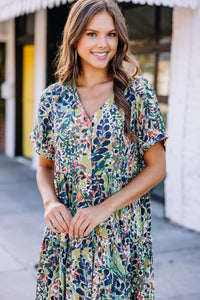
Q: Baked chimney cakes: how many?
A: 0